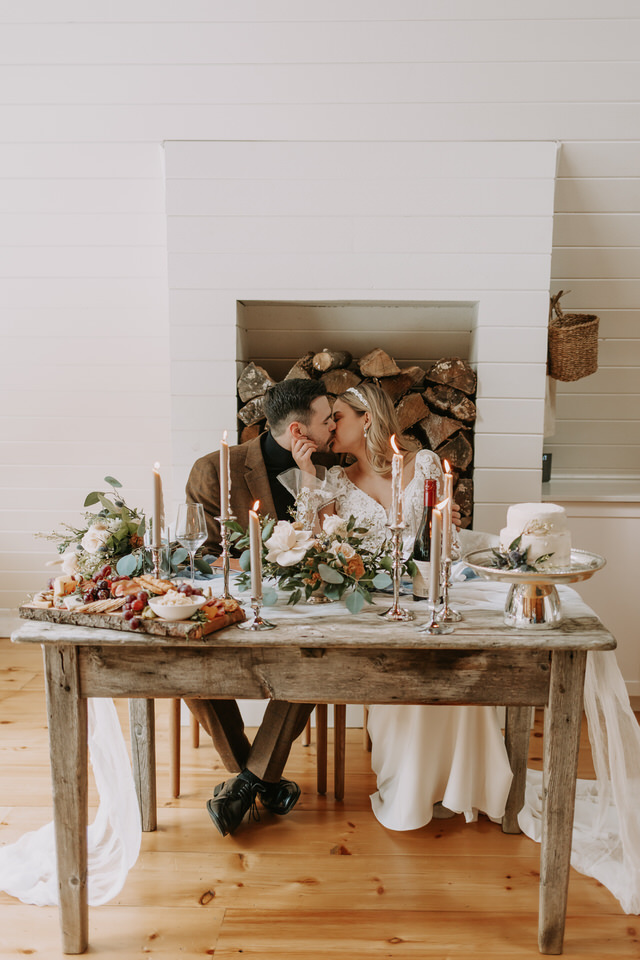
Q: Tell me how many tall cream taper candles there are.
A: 6